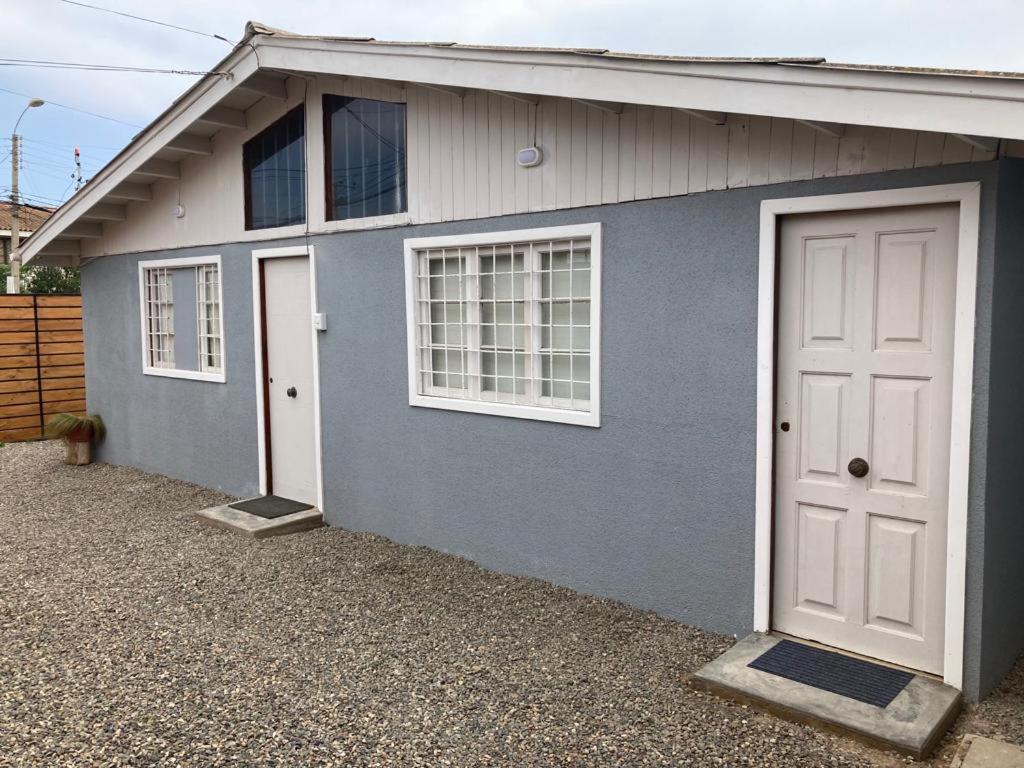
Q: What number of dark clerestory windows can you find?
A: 2